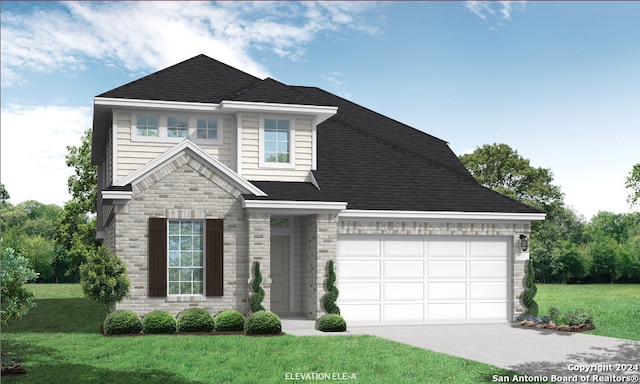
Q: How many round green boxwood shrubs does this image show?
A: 6